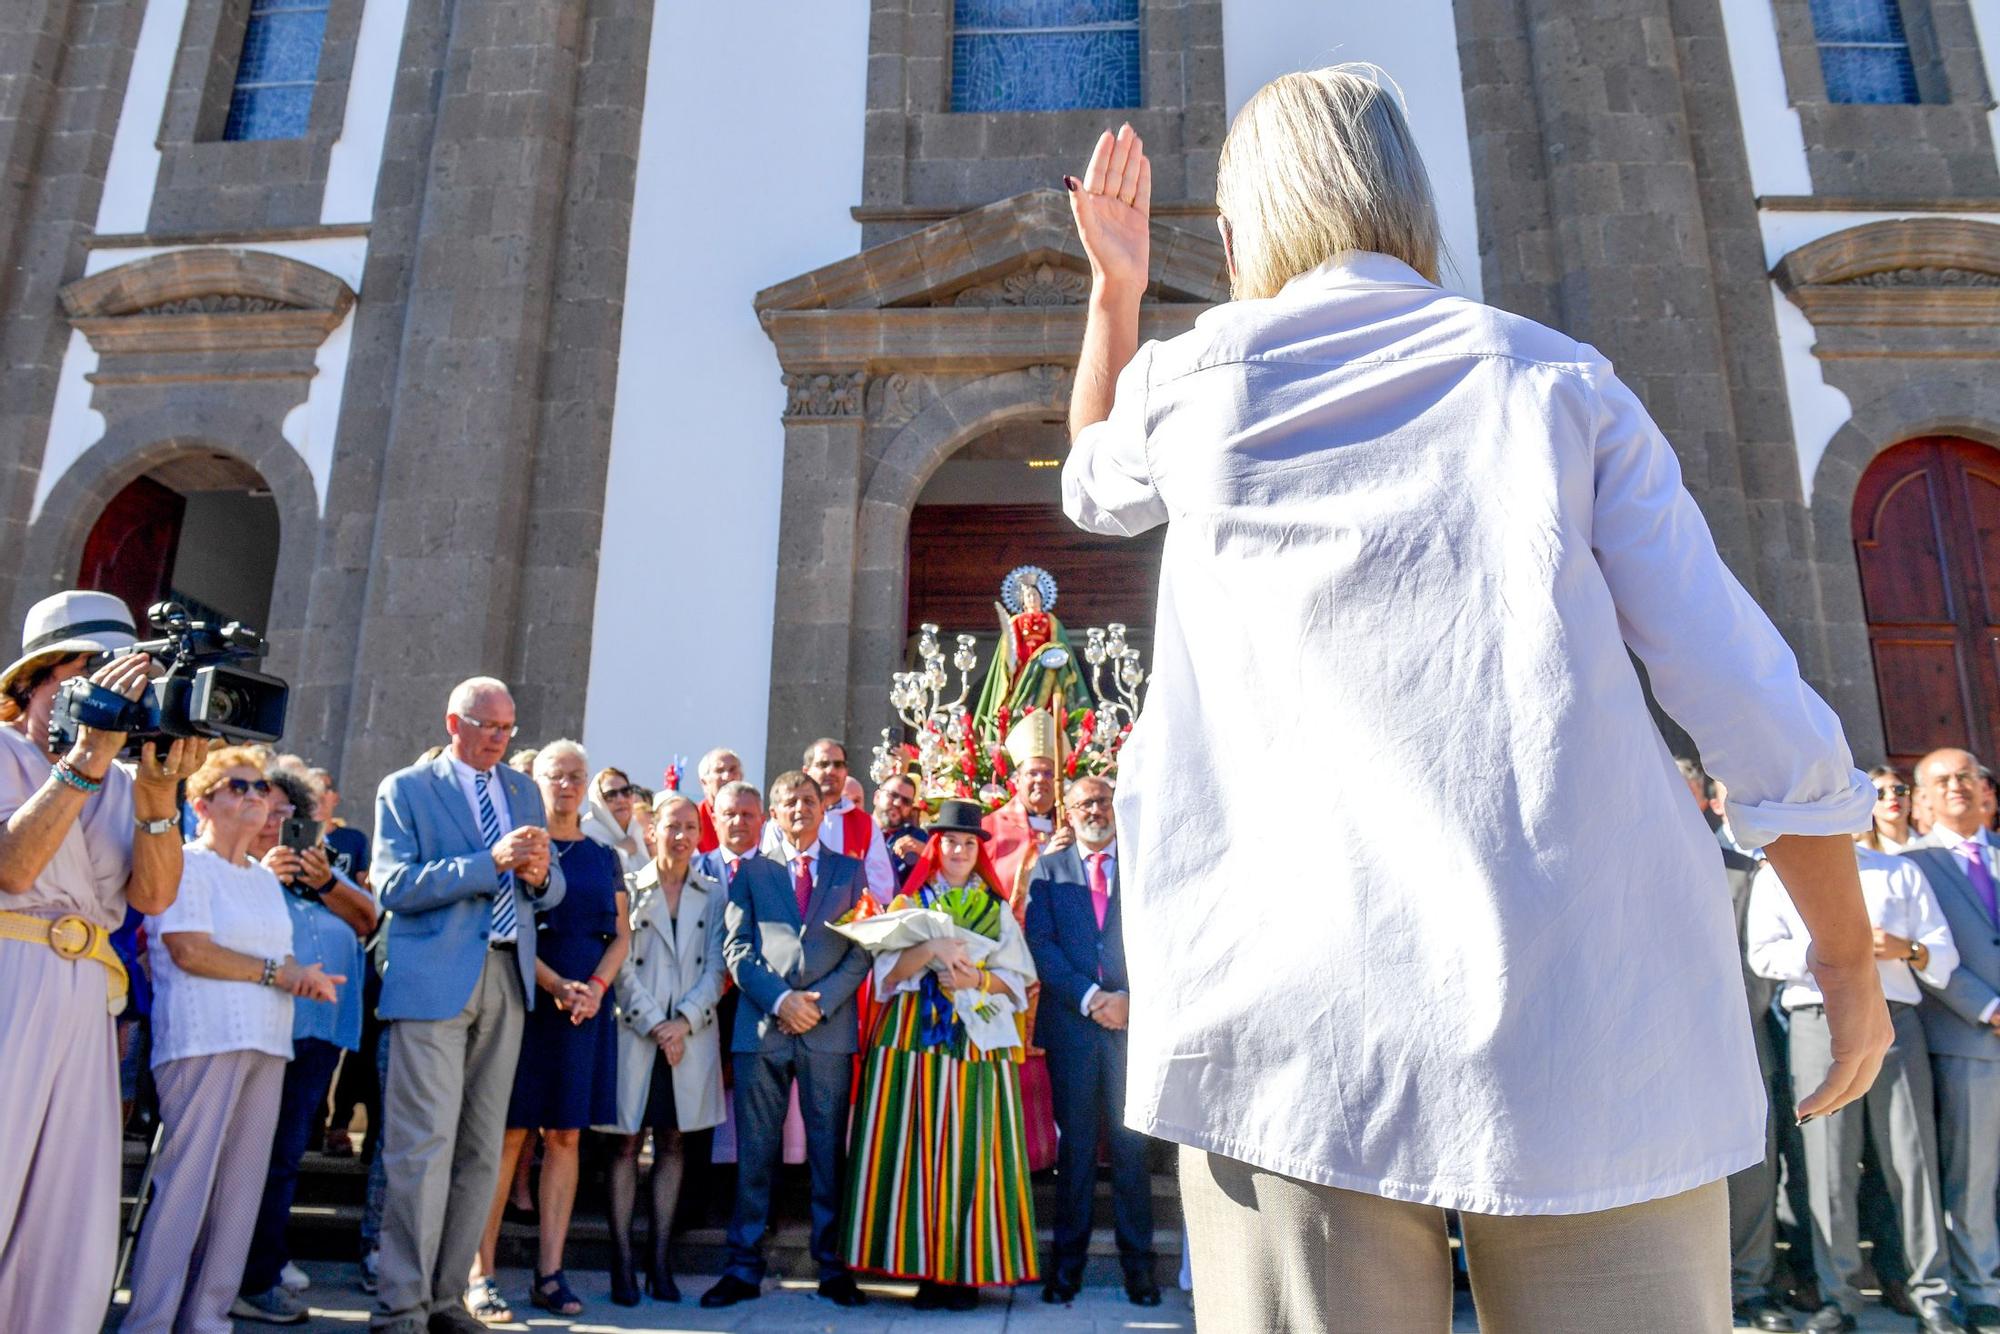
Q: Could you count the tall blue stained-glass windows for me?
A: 3